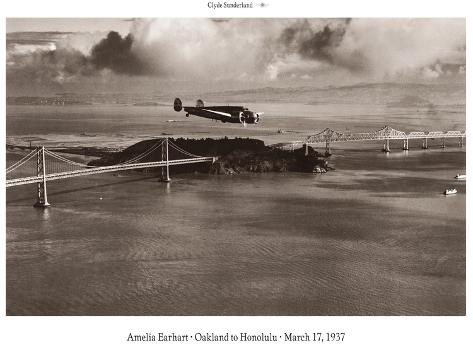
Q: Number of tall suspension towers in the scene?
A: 2